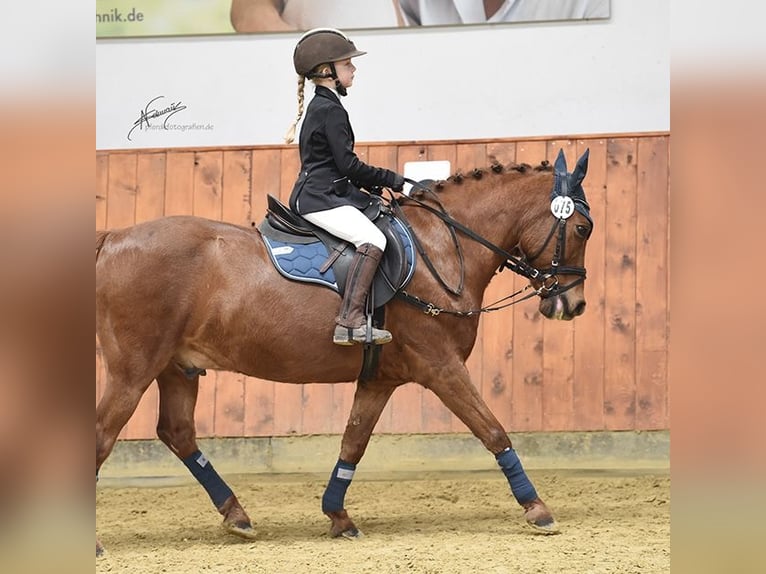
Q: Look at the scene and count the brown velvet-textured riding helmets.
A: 1